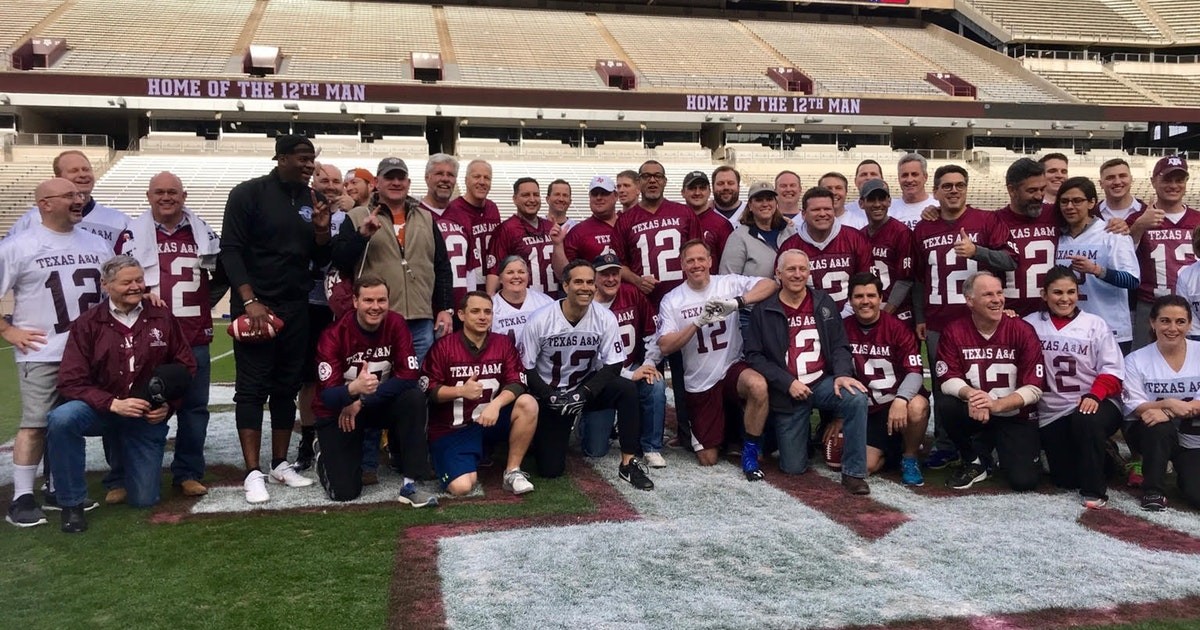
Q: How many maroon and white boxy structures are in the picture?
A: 6